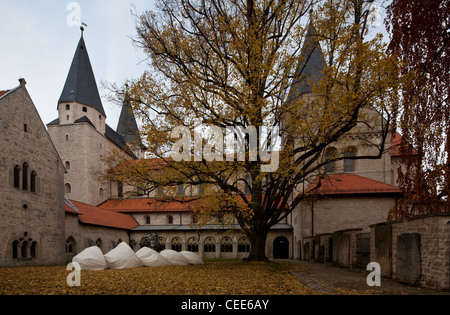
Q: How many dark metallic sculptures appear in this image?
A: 1